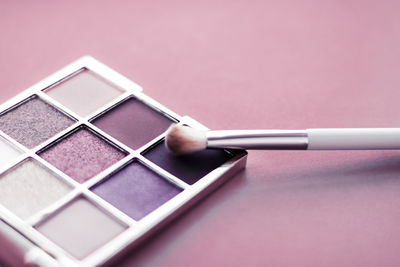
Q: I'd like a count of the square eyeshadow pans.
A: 9